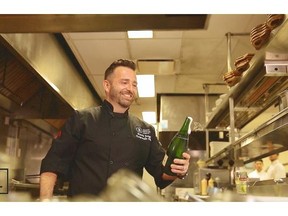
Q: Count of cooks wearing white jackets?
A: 2